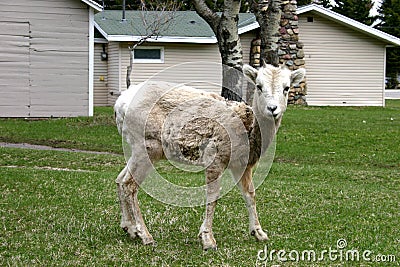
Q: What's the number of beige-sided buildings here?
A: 2